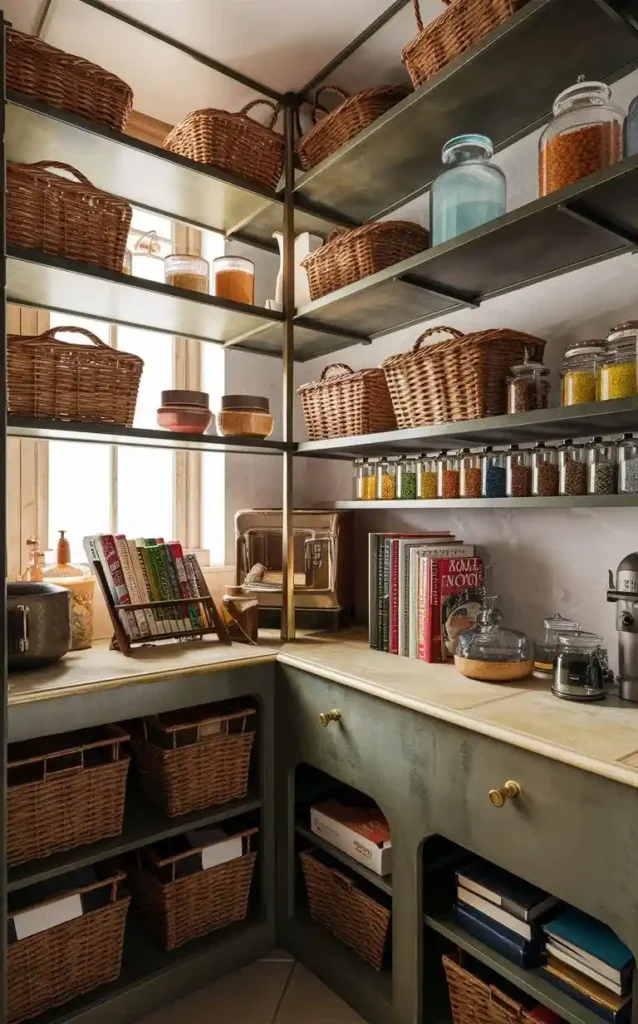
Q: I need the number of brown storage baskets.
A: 15